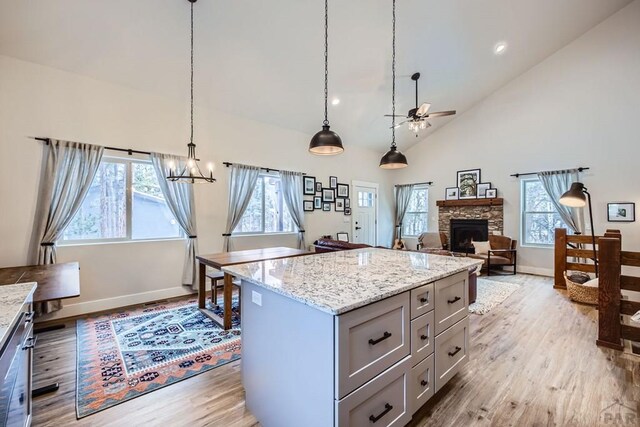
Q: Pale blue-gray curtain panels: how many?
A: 6